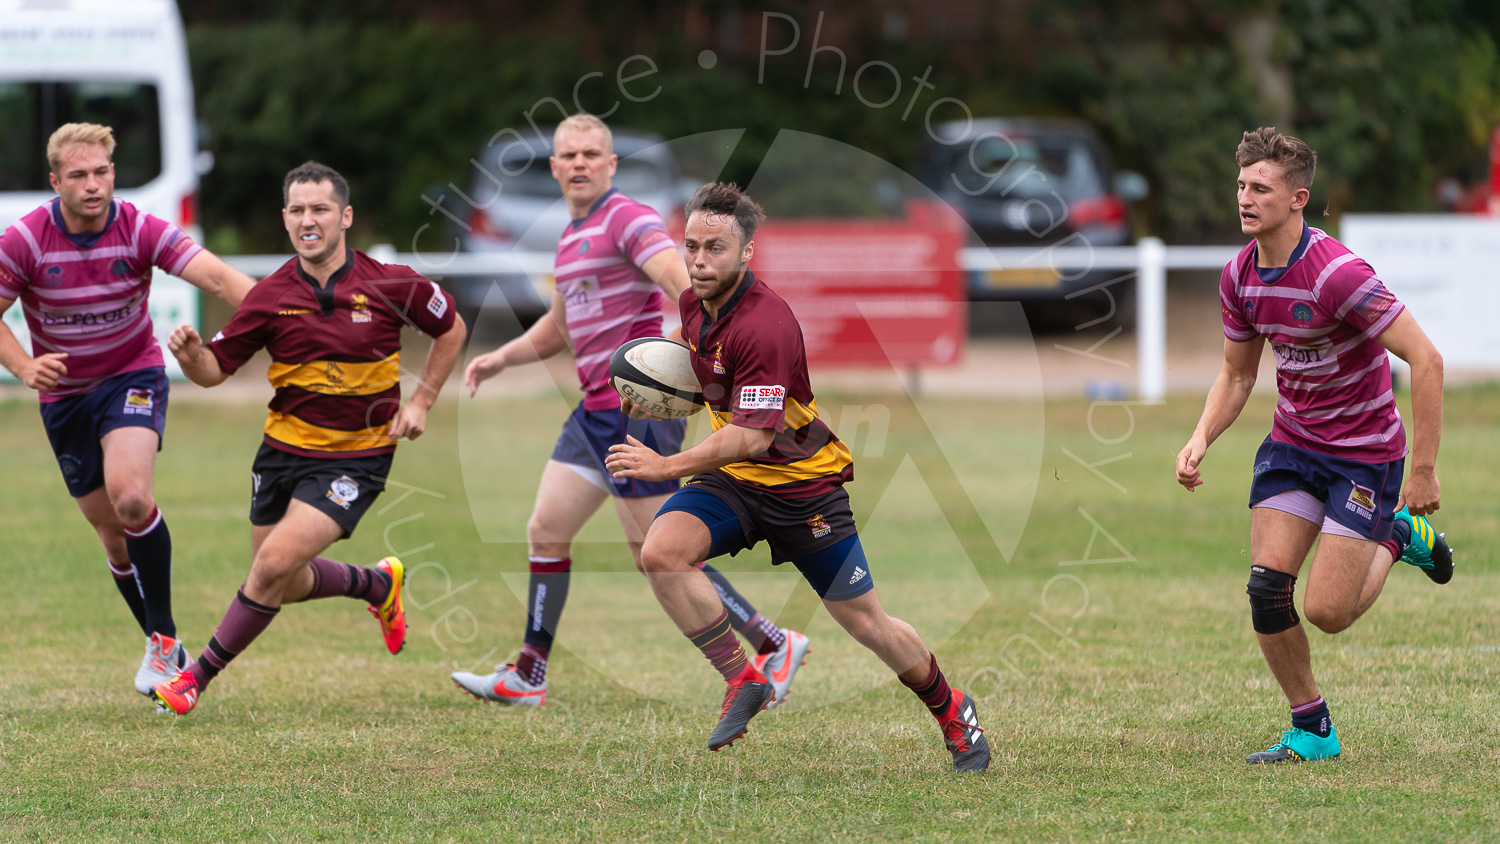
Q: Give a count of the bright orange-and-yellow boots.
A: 2